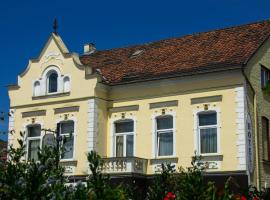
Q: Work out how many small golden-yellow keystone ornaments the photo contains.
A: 5